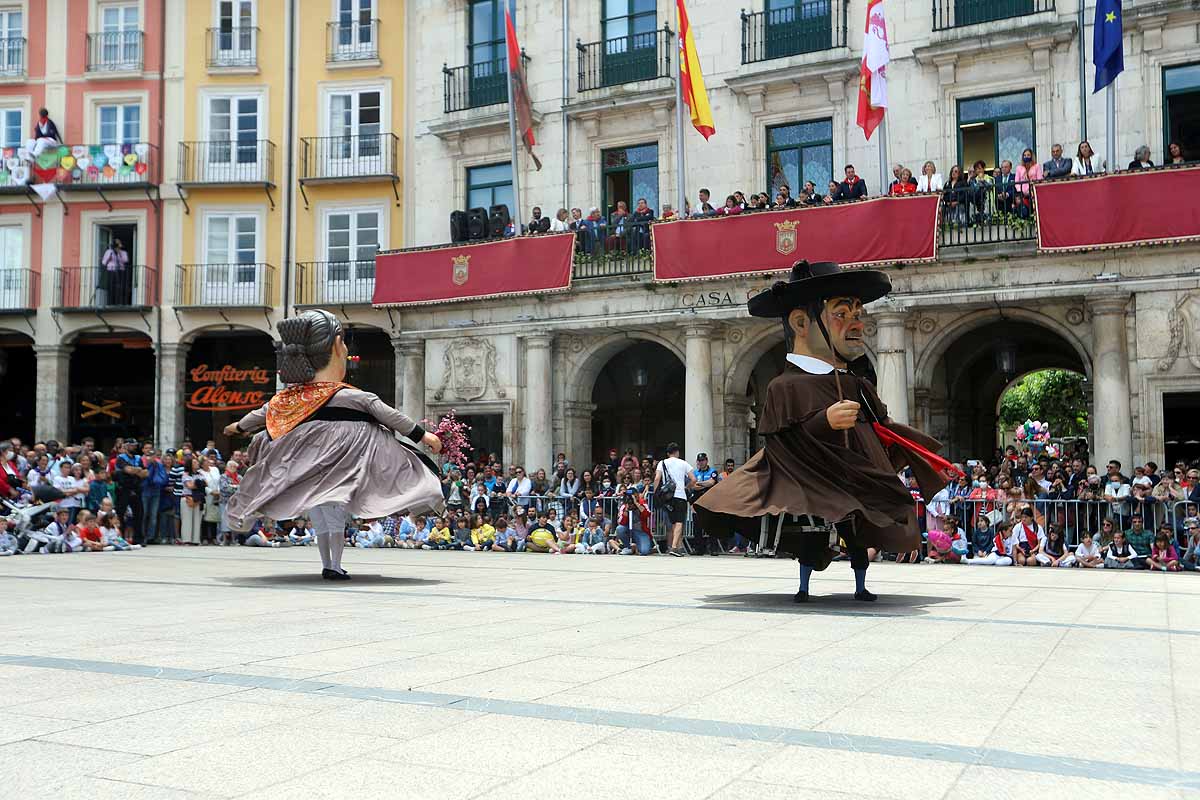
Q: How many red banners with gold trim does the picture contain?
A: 3